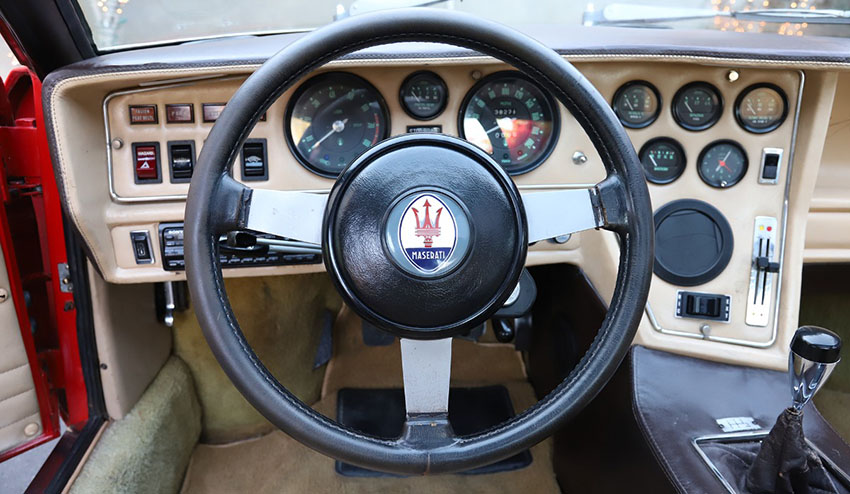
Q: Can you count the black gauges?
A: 8